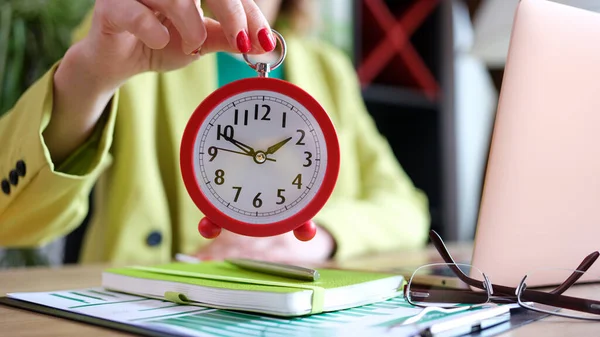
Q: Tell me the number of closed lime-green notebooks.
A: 1